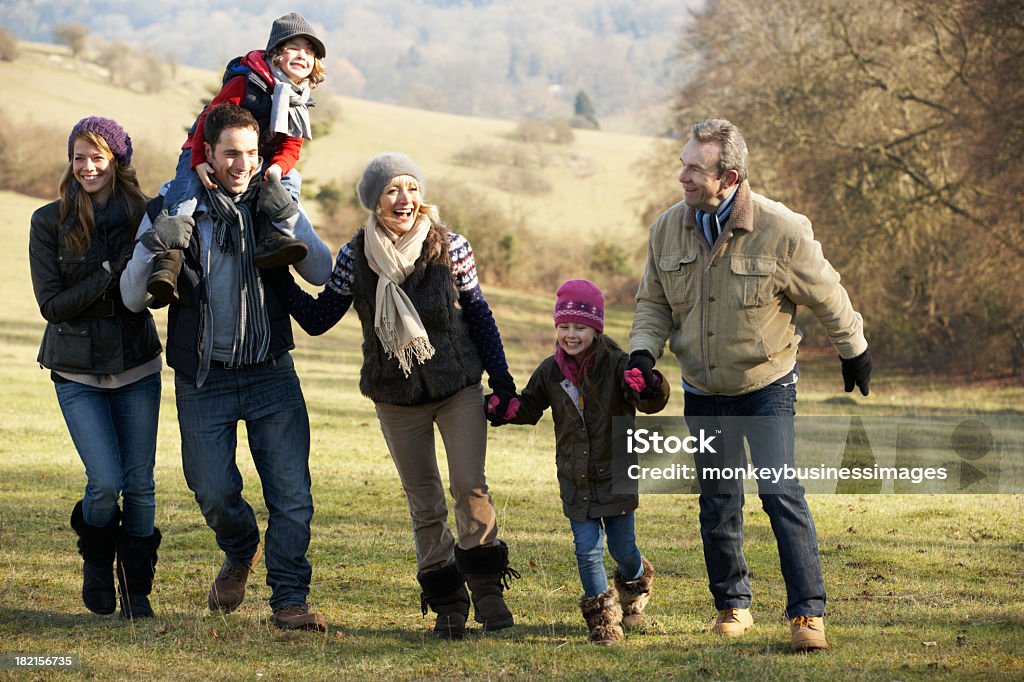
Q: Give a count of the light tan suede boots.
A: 2